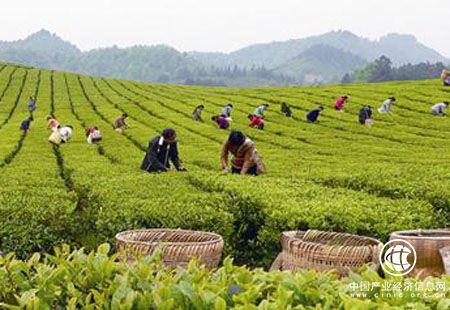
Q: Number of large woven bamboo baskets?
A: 3